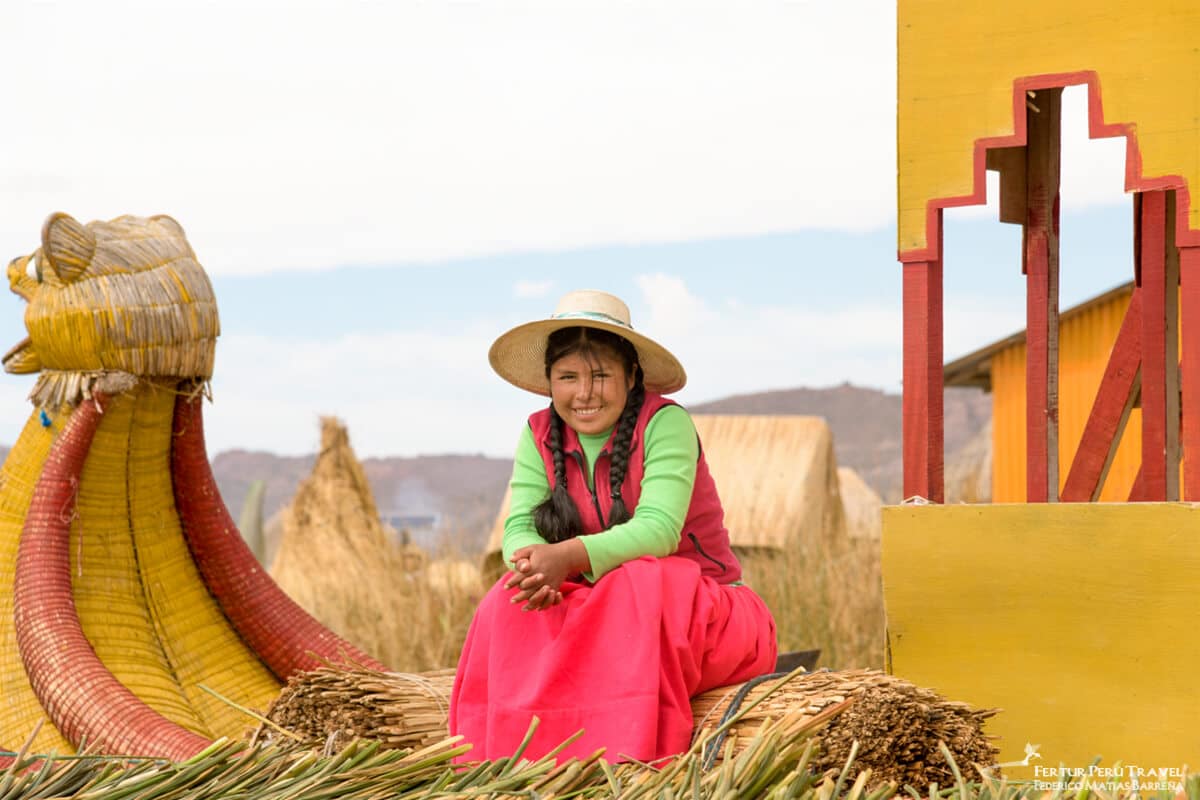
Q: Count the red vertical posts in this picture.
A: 4